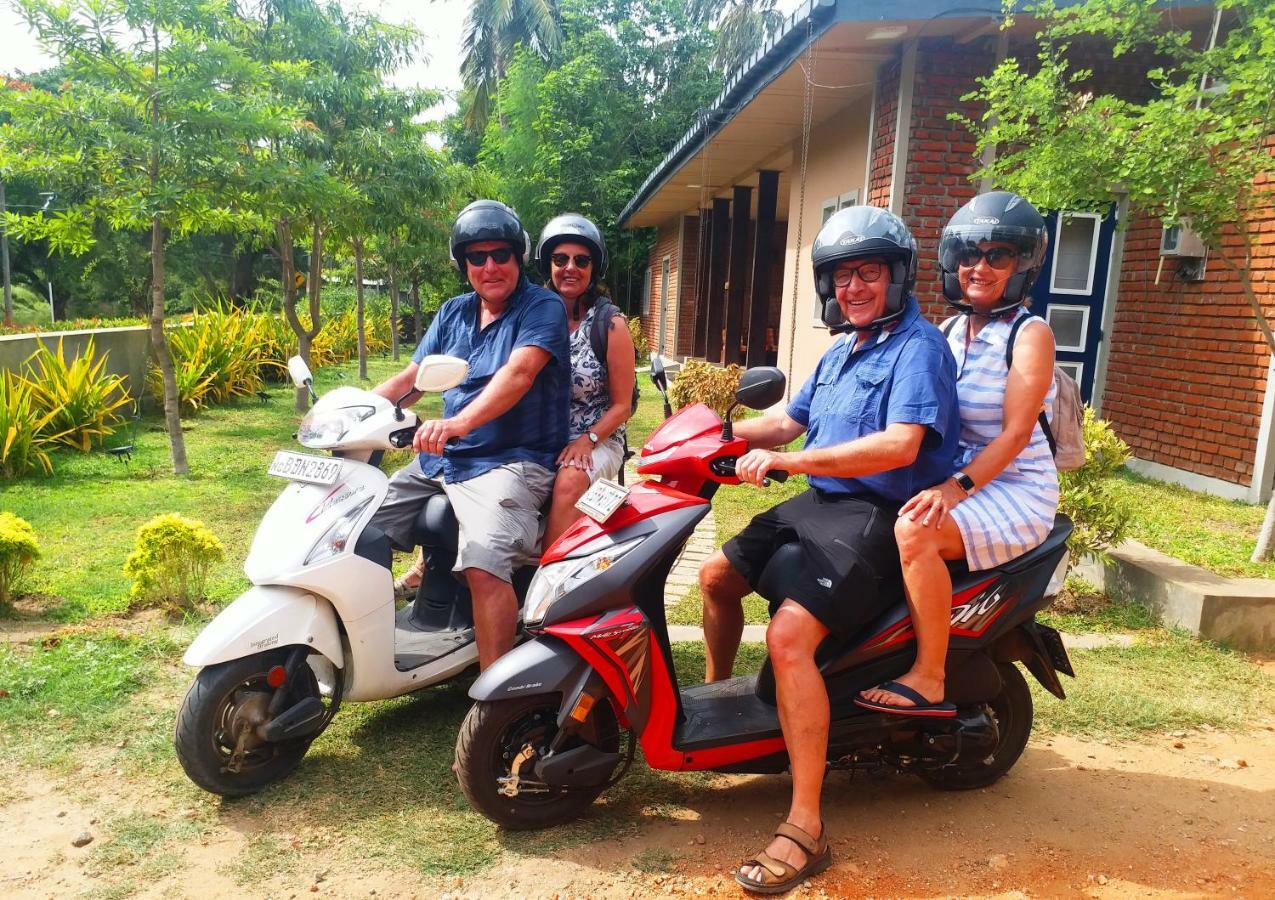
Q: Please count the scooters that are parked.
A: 2